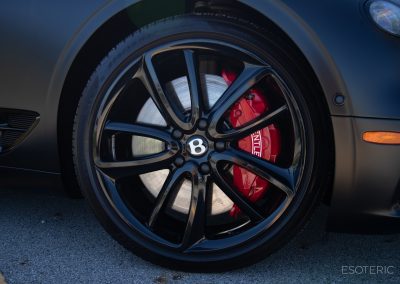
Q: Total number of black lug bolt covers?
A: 5